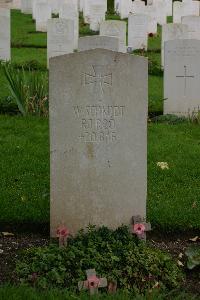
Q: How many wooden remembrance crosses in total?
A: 3